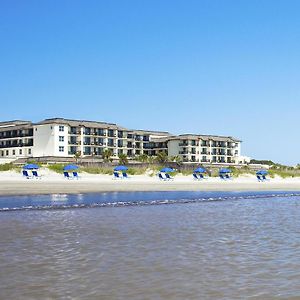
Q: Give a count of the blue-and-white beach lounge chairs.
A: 14